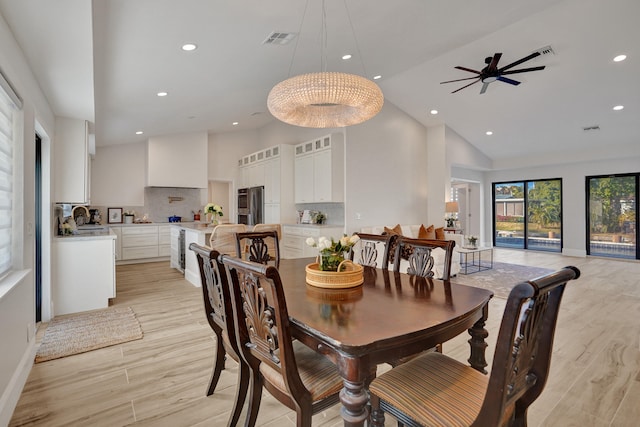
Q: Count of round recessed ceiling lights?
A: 10